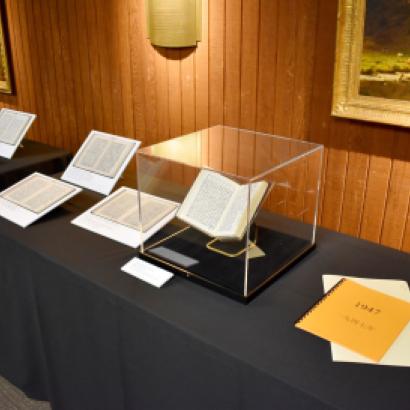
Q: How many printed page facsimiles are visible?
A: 4